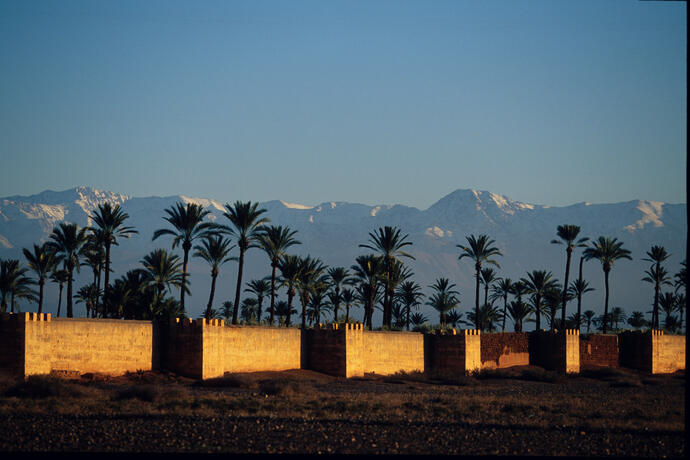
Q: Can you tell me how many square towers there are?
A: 6